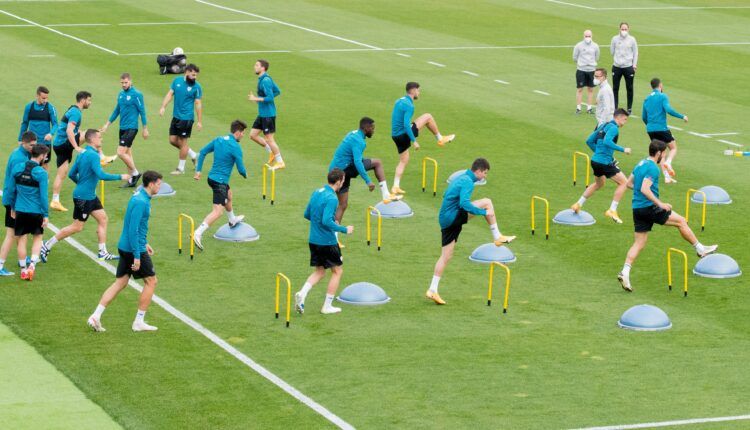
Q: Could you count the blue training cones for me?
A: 10